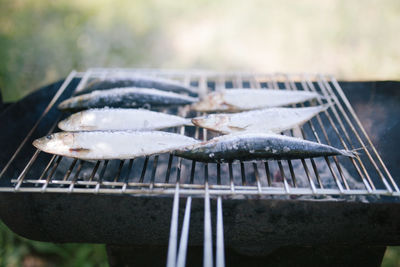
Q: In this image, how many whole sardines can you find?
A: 7